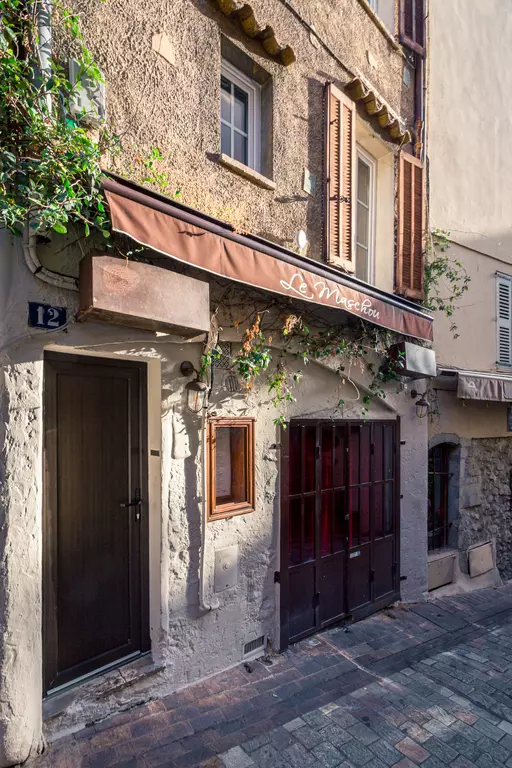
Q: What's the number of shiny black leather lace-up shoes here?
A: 0